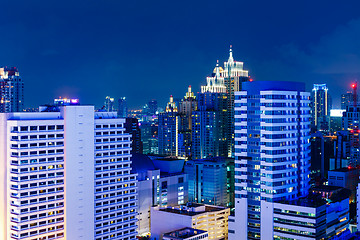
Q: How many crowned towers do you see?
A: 4